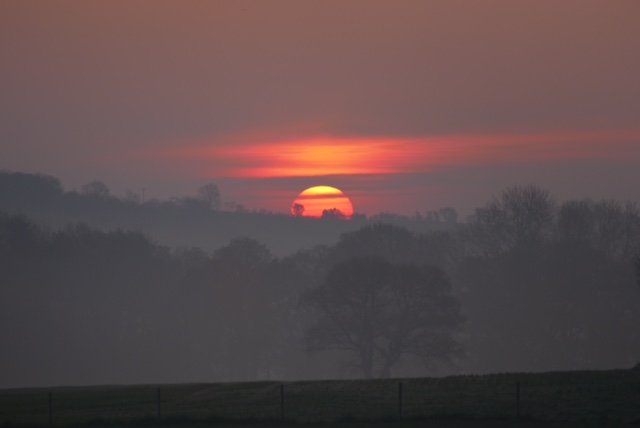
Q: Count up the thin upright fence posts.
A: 5